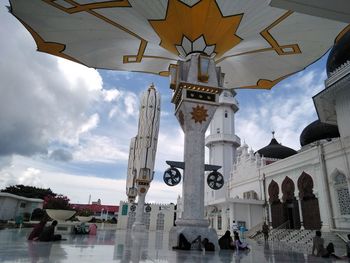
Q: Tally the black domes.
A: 3